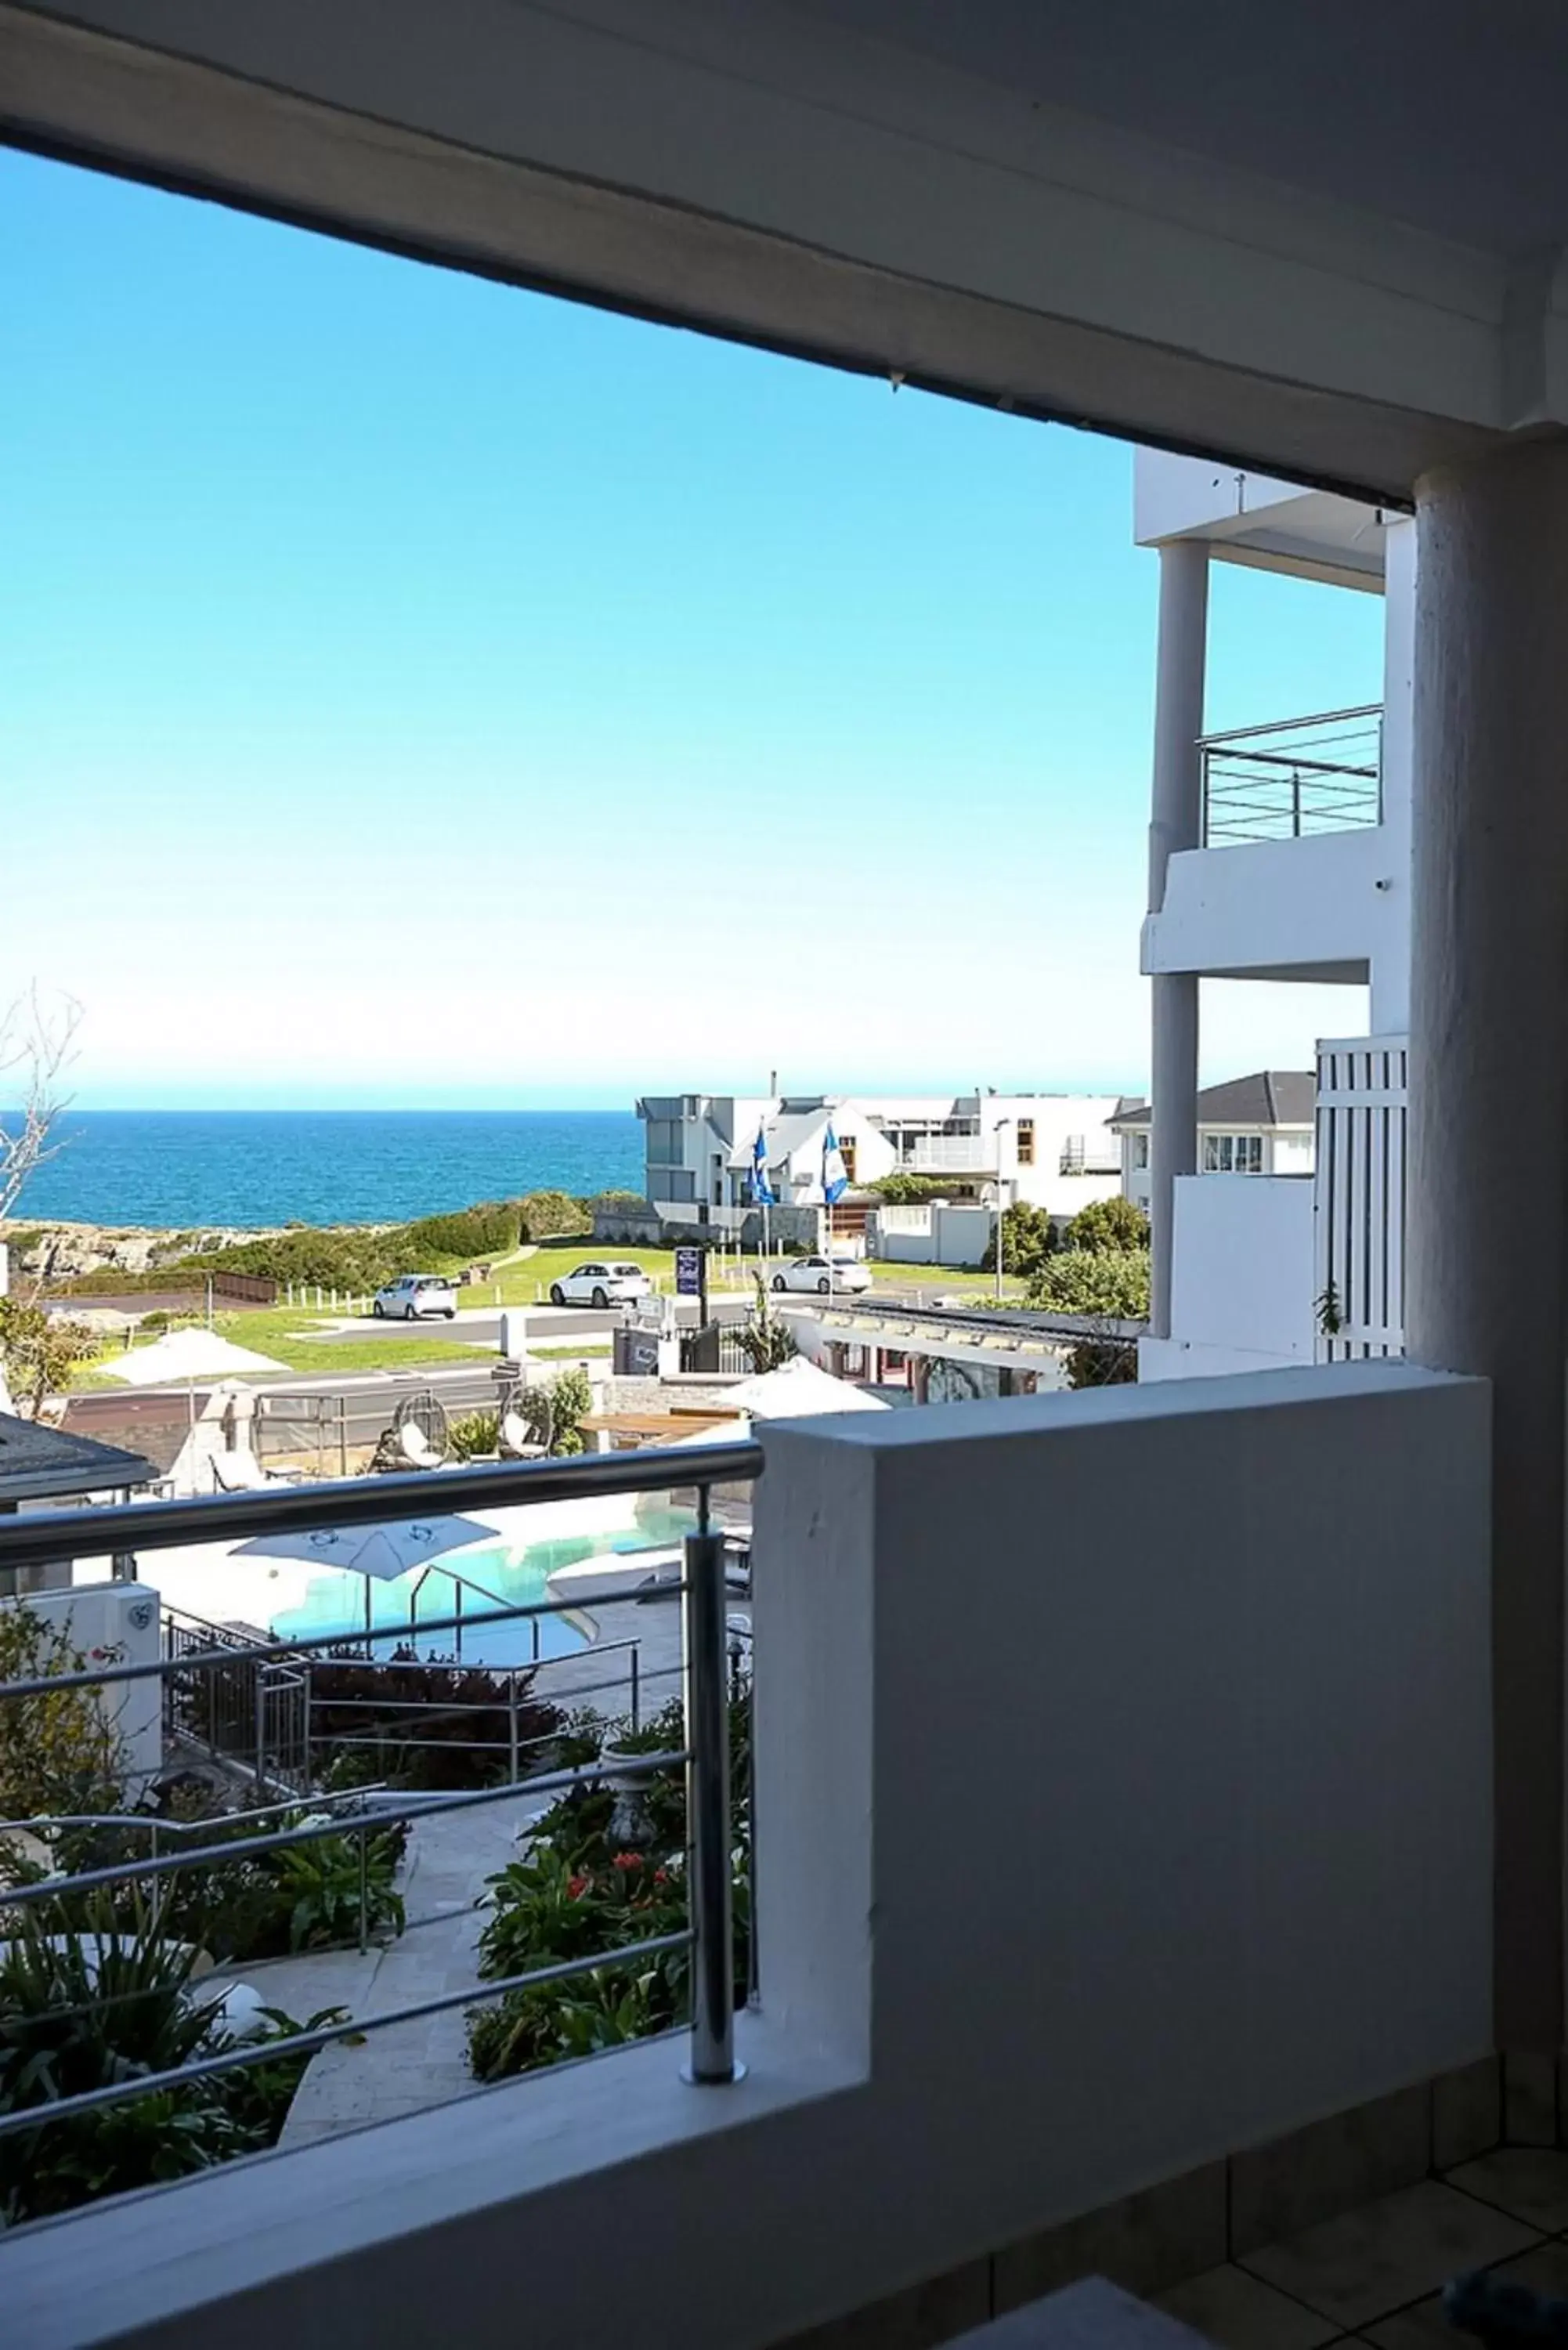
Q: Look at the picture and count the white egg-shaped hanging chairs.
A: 2